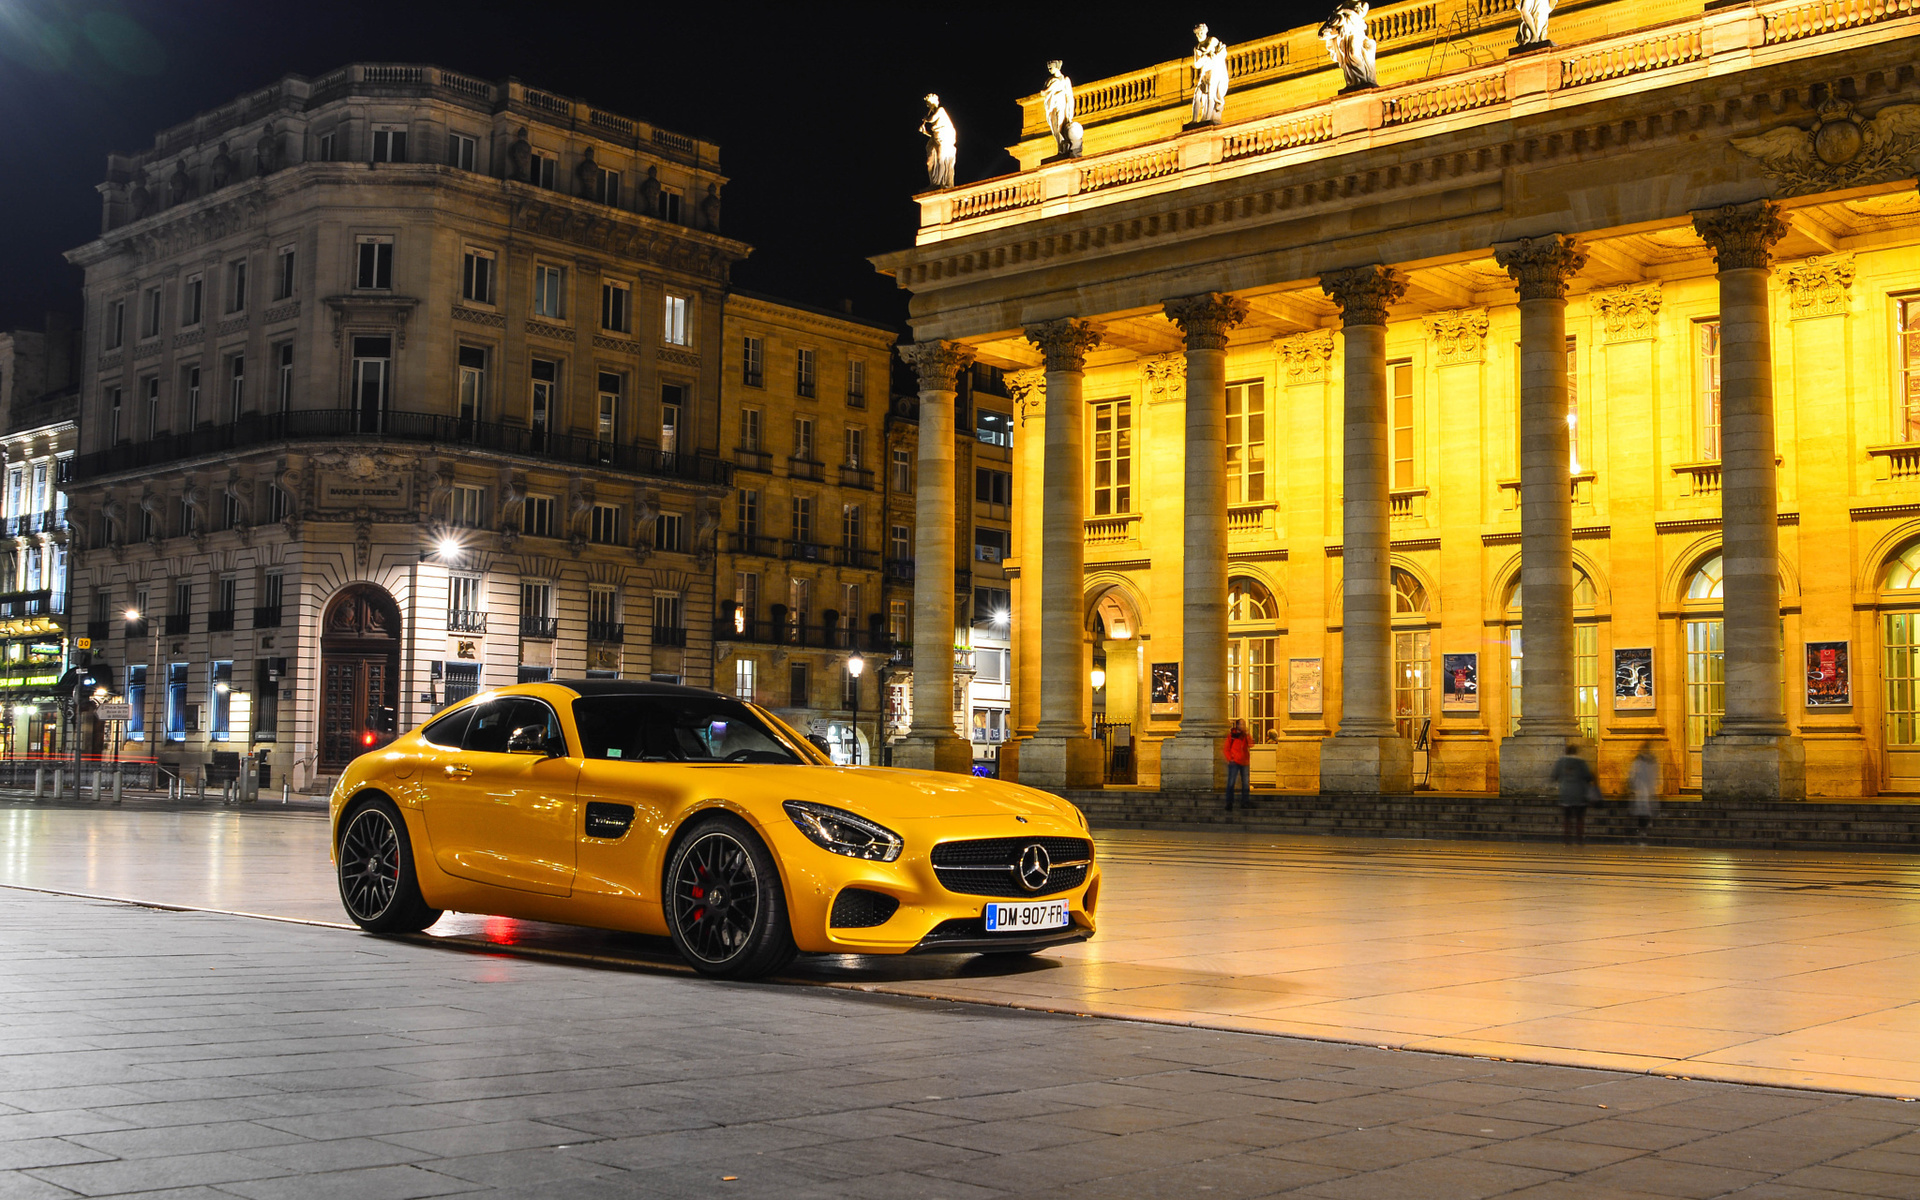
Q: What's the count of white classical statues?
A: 5